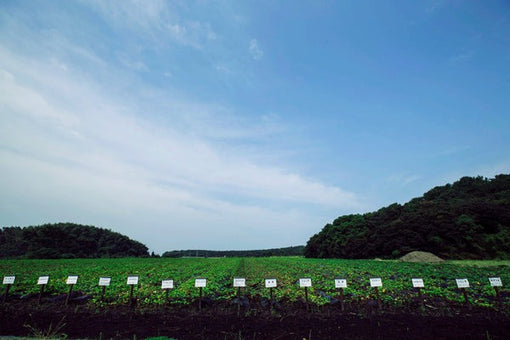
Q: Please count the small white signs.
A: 15